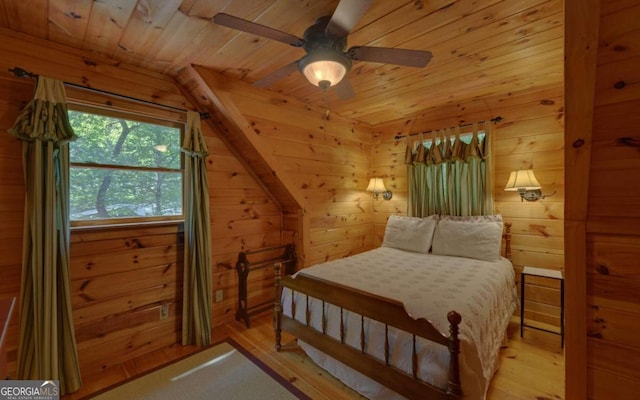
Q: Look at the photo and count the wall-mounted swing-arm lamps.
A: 2